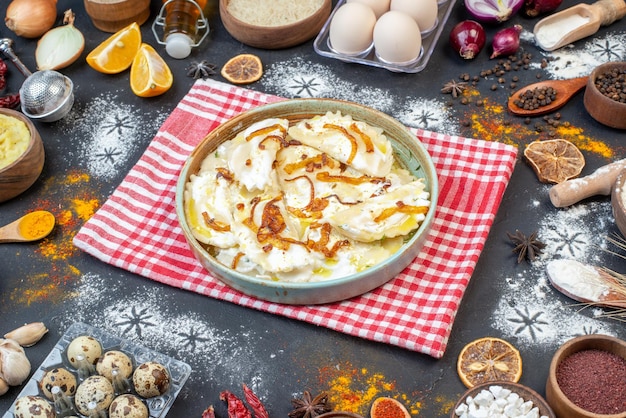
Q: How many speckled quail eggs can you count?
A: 7